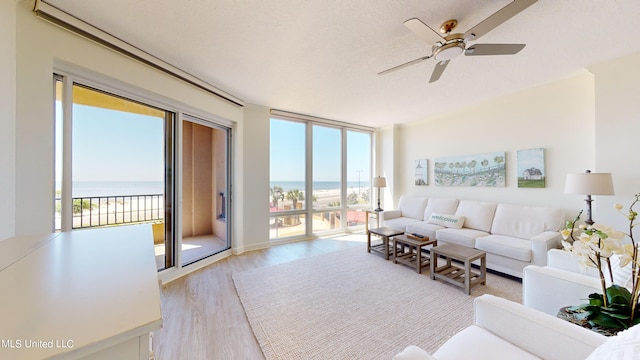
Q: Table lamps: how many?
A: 2